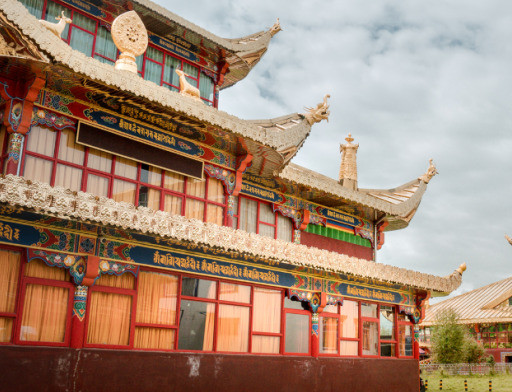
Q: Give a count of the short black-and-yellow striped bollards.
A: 4